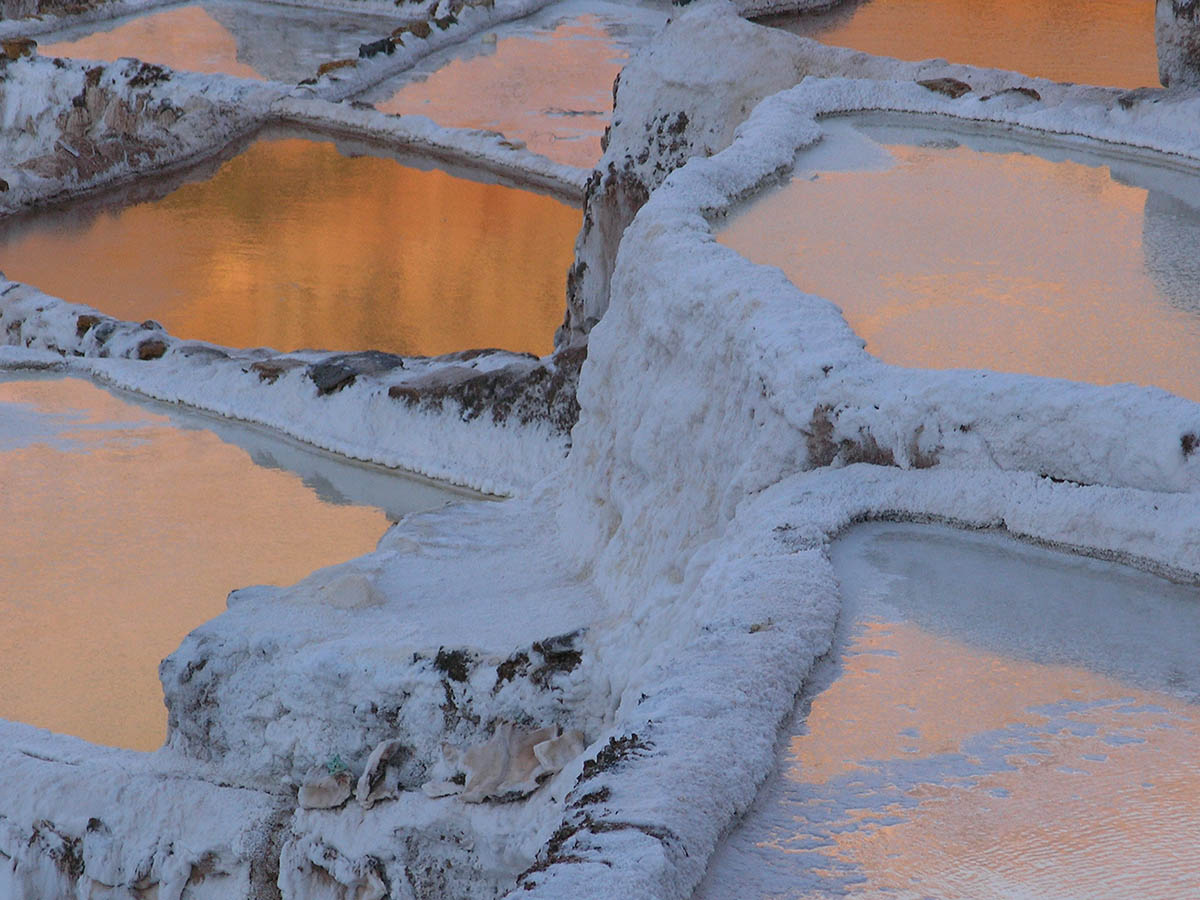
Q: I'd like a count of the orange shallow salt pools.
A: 7